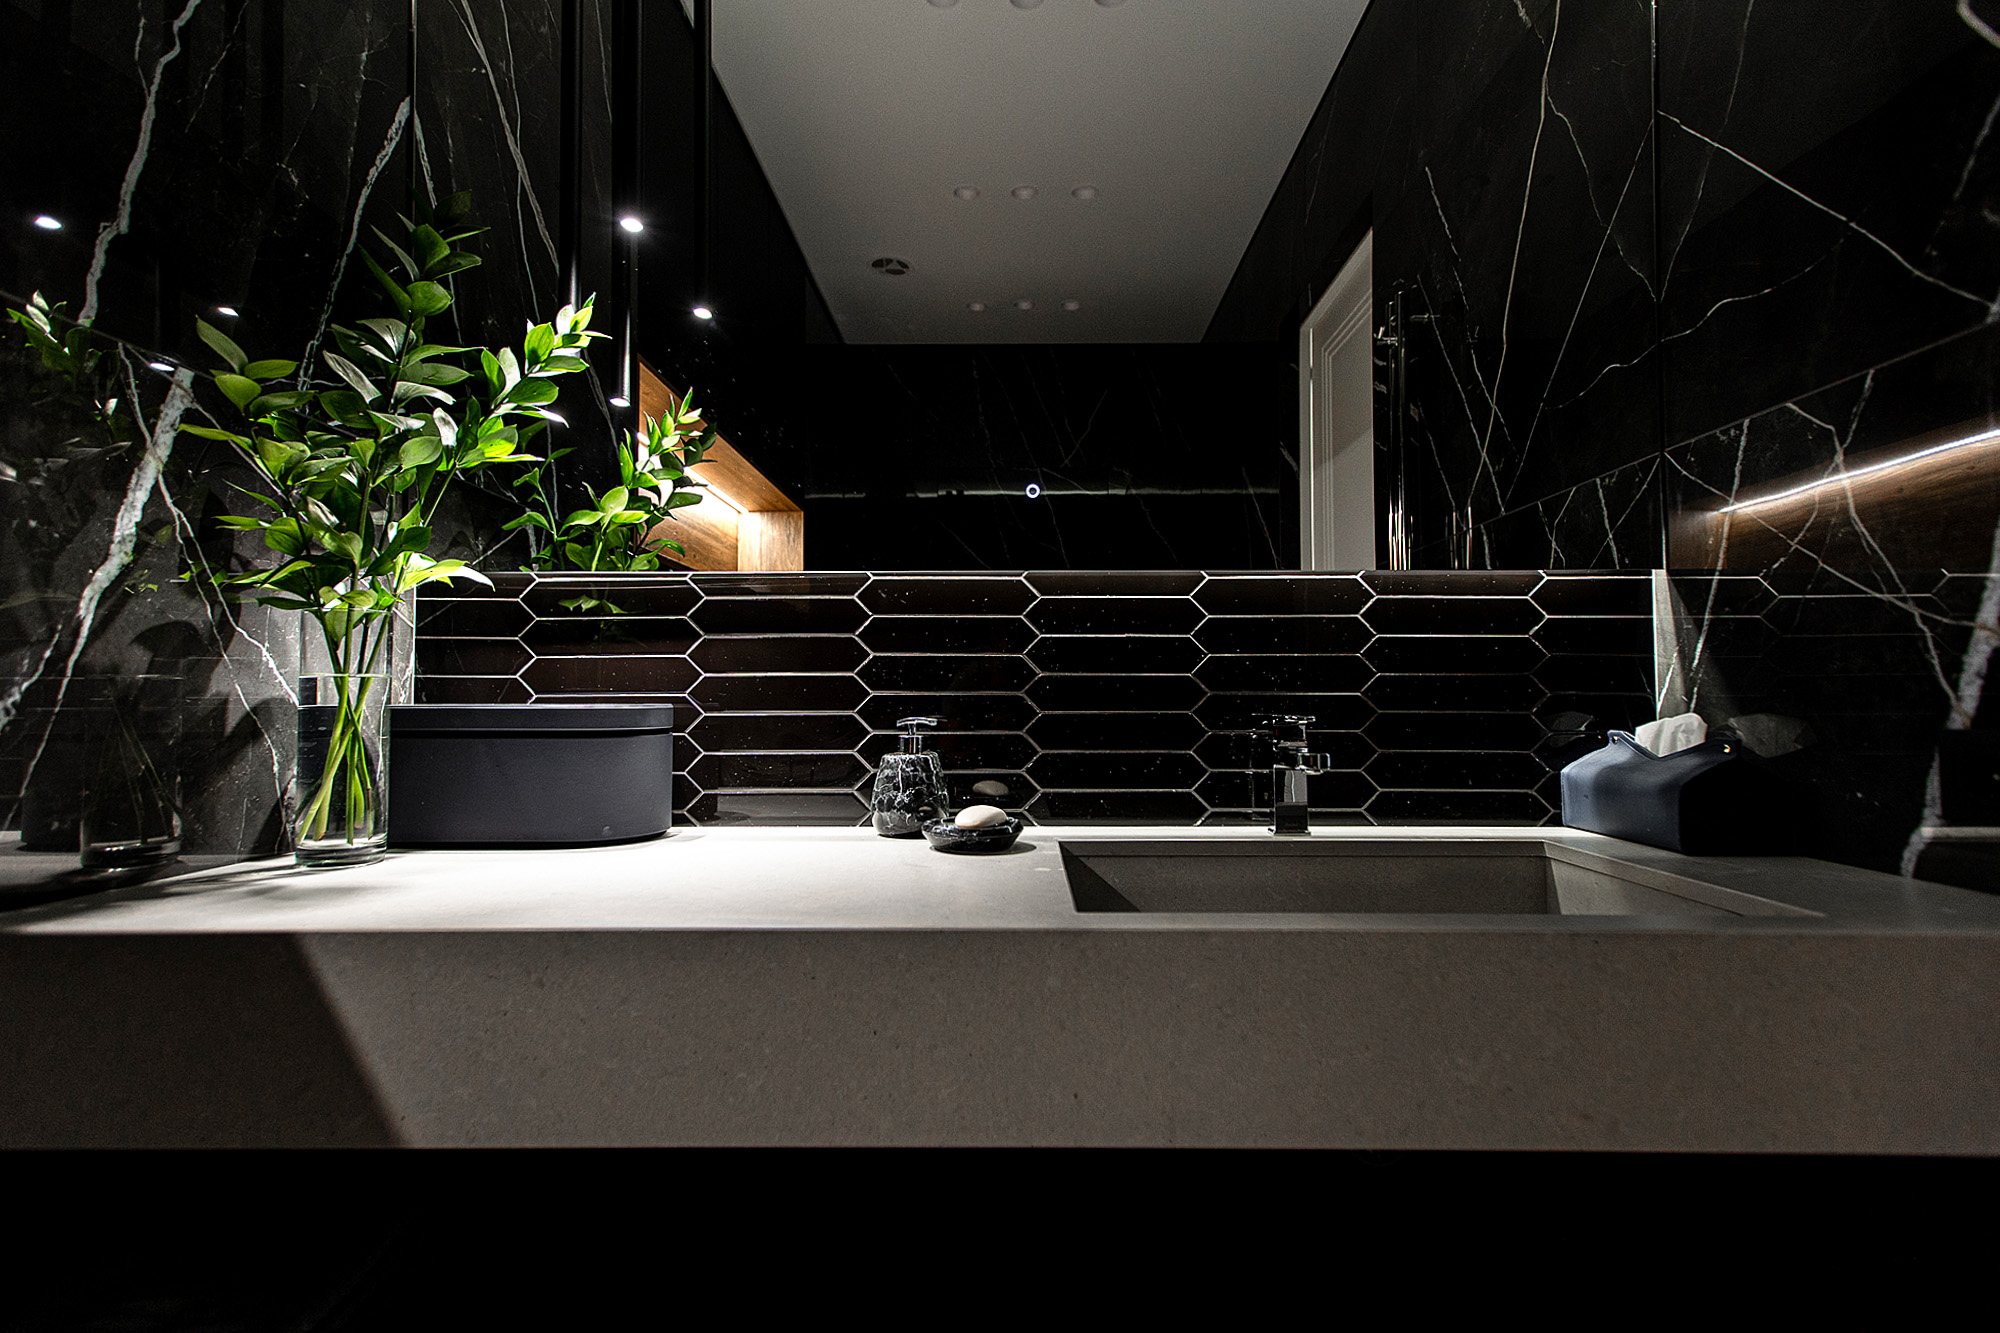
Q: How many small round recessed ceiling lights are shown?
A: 9